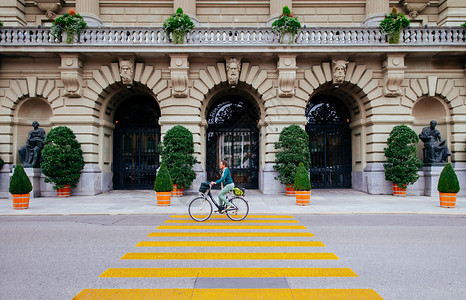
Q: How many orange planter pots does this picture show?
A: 8